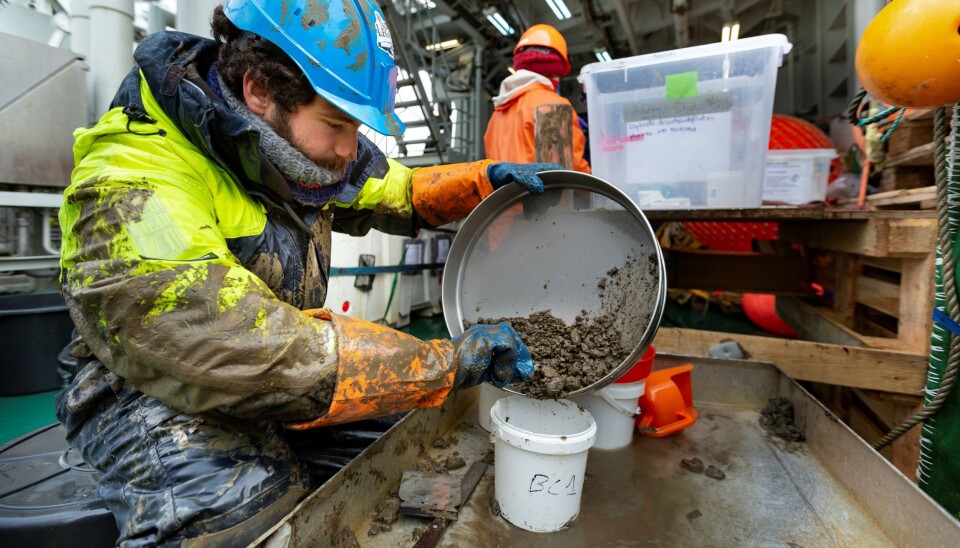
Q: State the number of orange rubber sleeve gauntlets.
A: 2